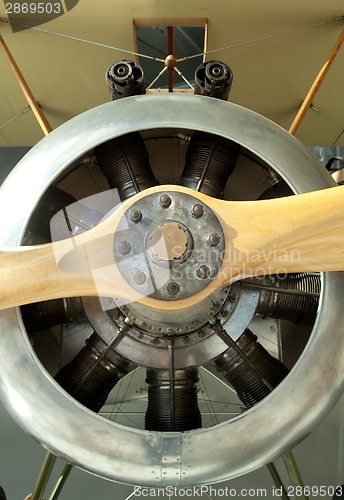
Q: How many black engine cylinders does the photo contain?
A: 9